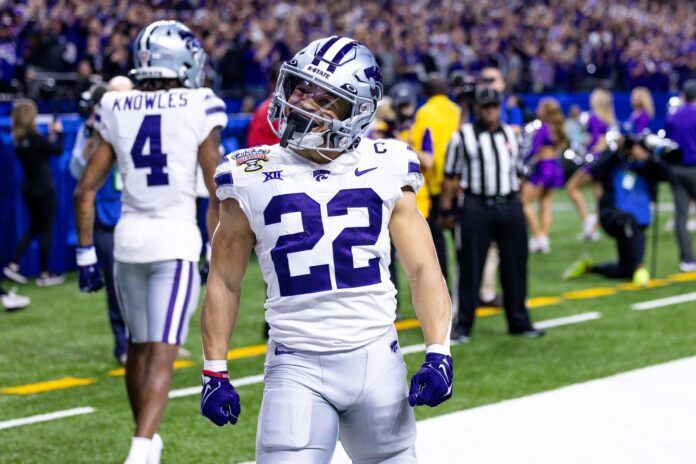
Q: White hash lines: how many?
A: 5